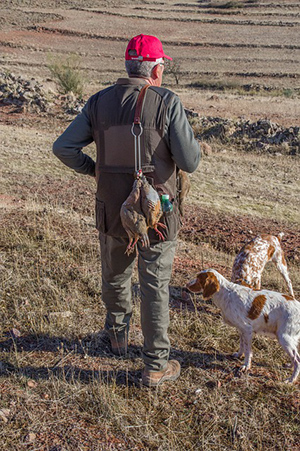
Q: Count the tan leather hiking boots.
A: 2